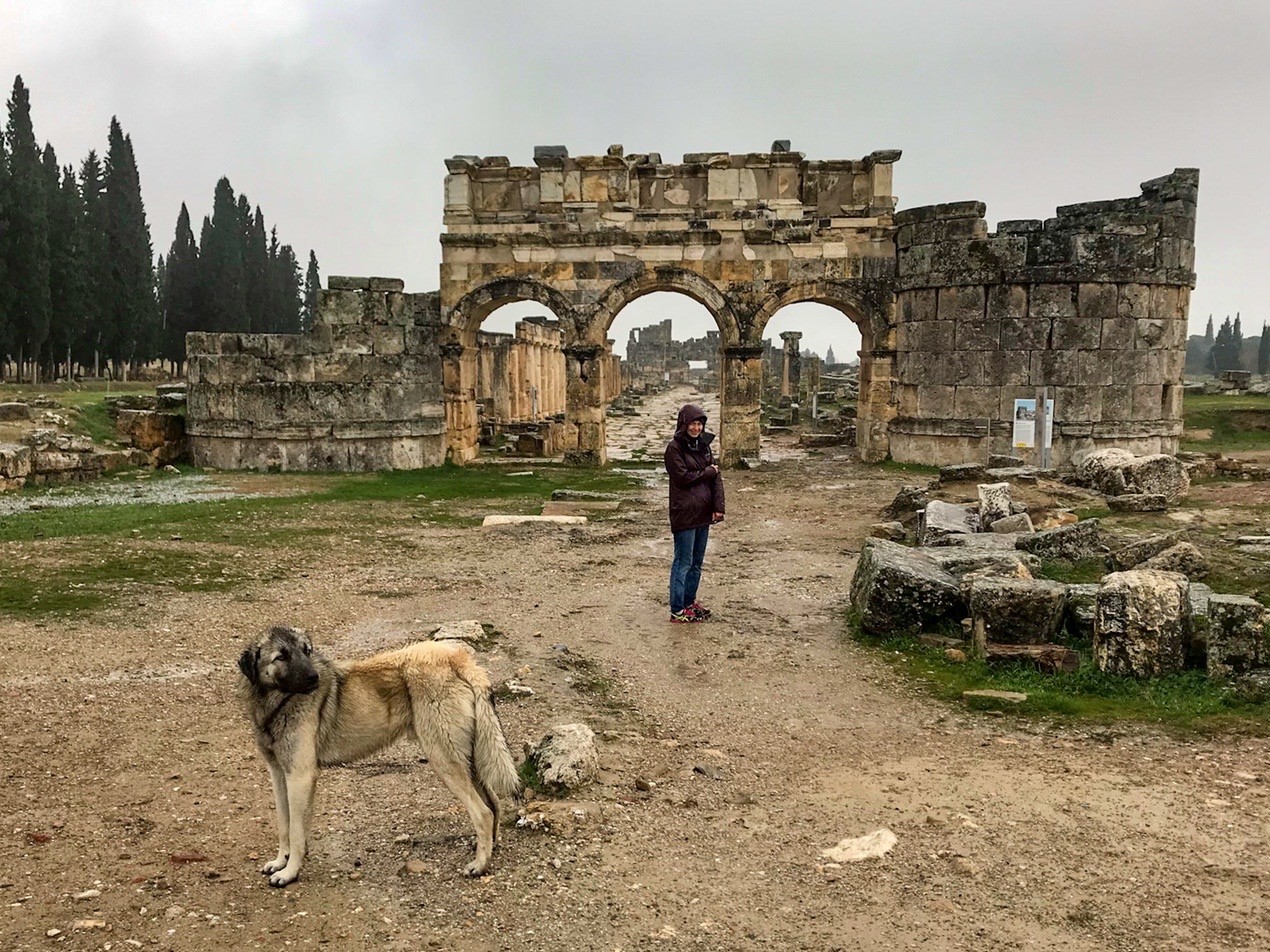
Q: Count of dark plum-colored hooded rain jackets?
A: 1